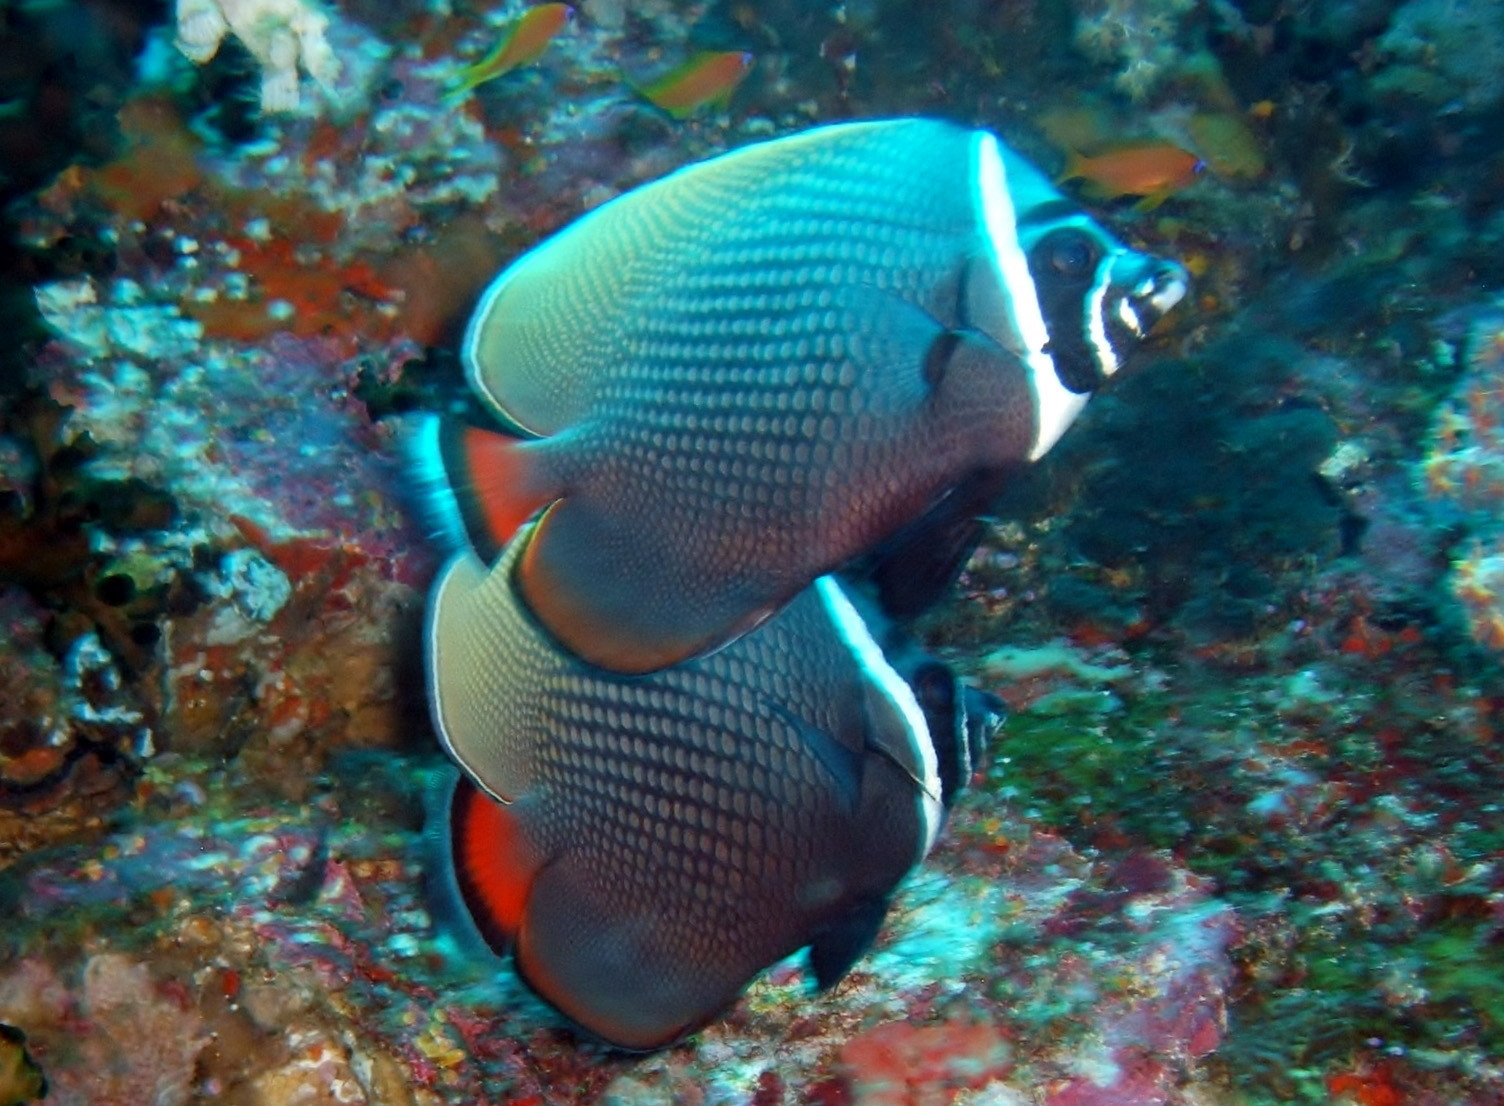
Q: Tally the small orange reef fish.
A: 3